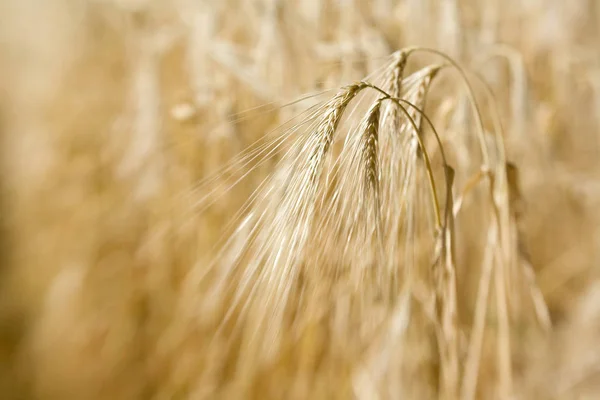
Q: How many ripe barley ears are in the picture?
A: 4